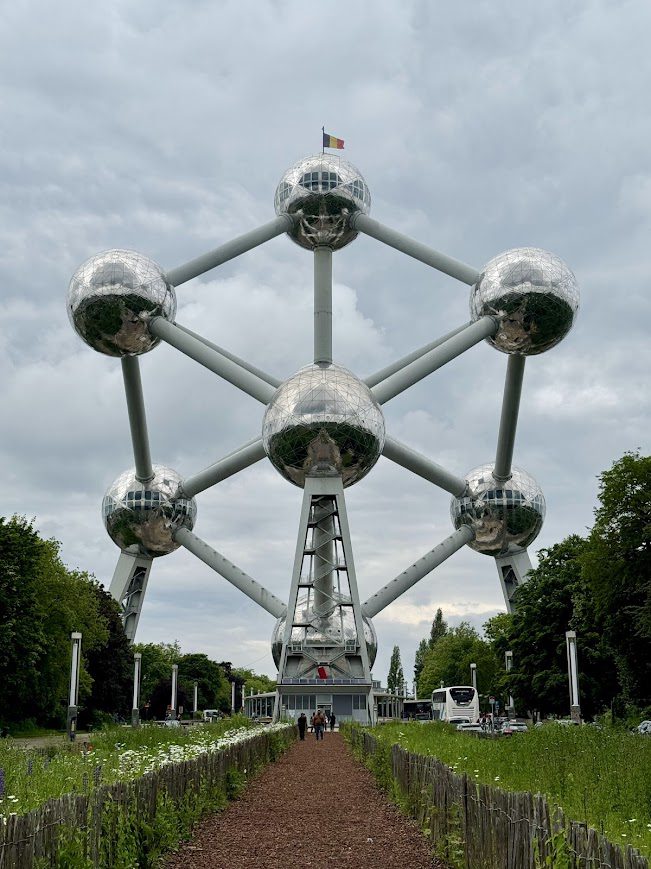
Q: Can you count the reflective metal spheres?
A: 7